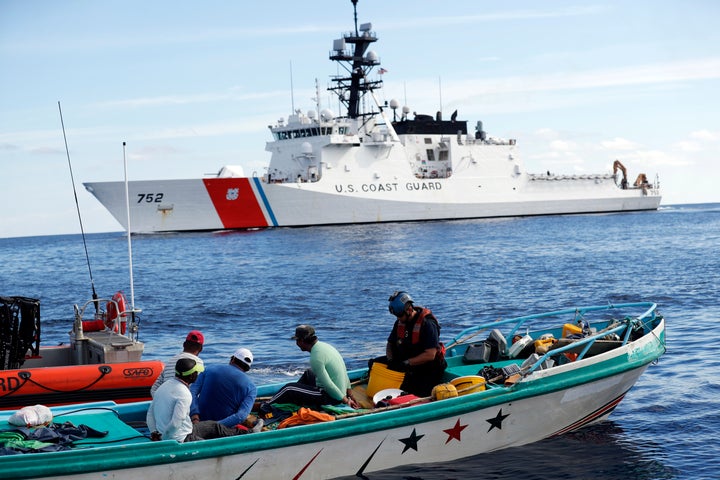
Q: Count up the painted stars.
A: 3